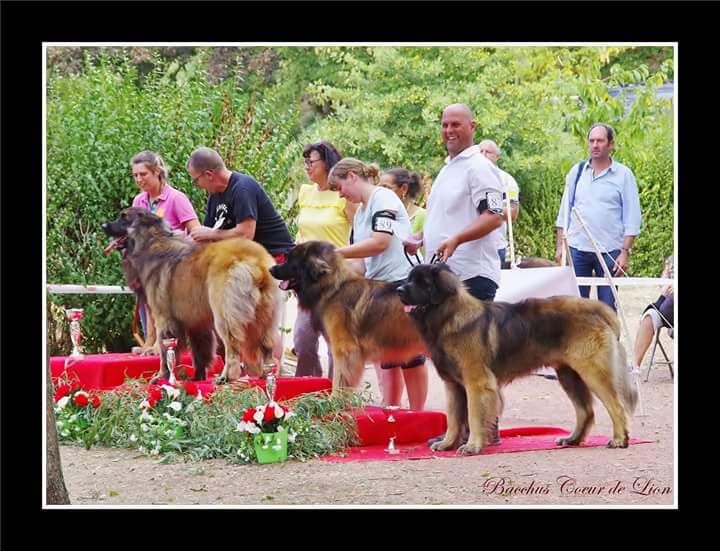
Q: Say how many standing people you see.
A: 8